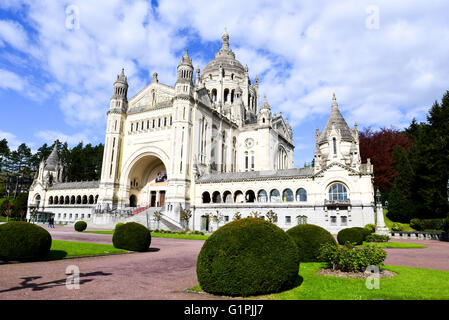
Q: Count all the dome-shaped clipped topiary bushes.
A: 6